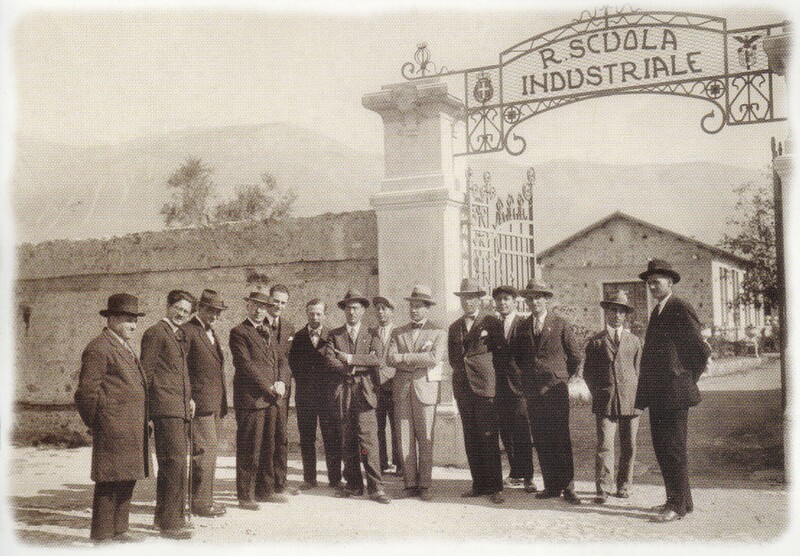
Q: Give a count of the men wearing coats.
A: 14